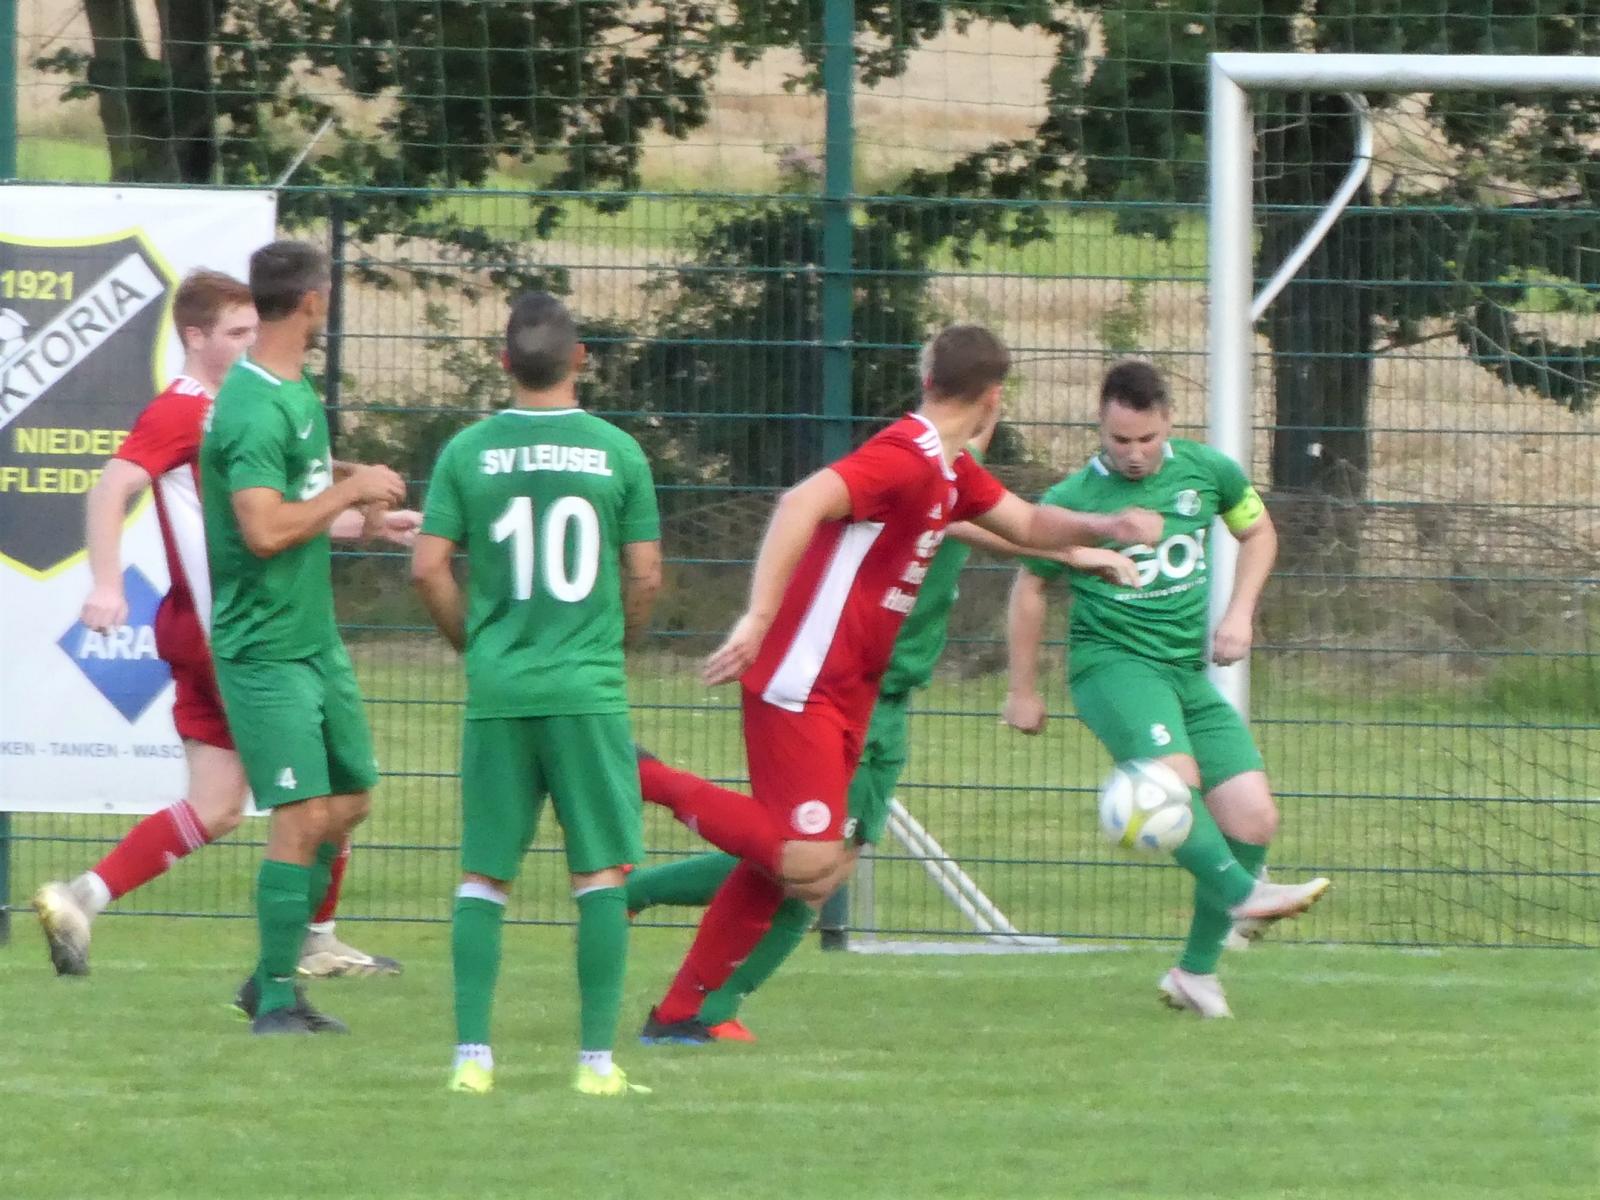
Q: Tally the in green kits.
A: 4